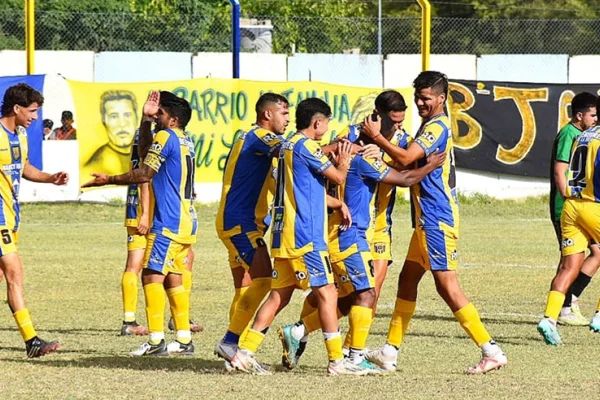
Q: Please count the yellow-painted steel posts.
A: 2